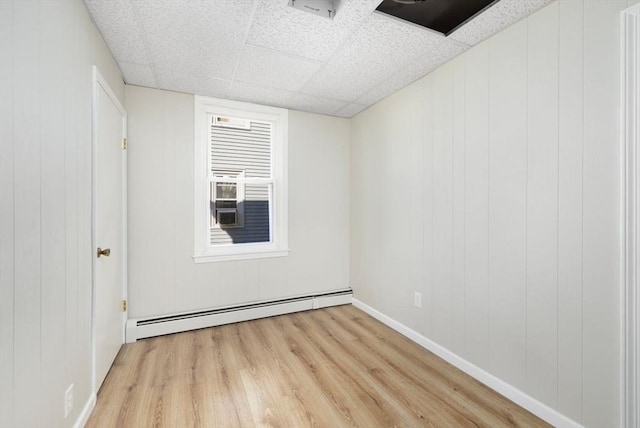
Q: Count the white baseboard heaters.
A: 1